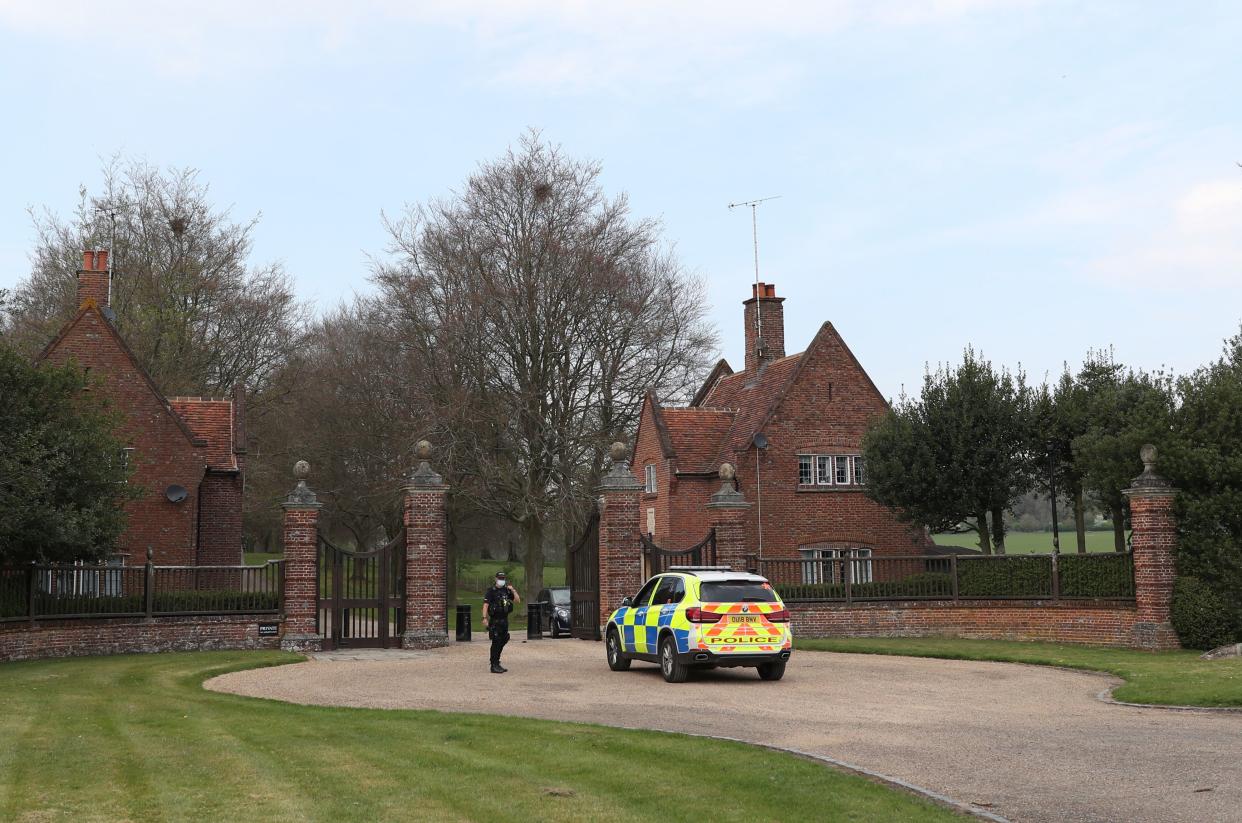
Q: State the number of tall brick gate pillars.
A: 5